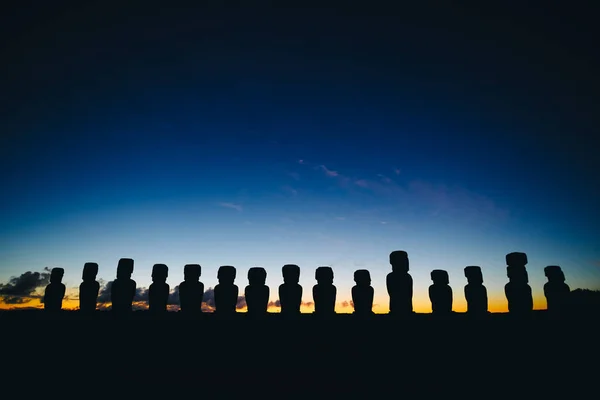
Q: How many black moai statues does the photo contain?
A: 15